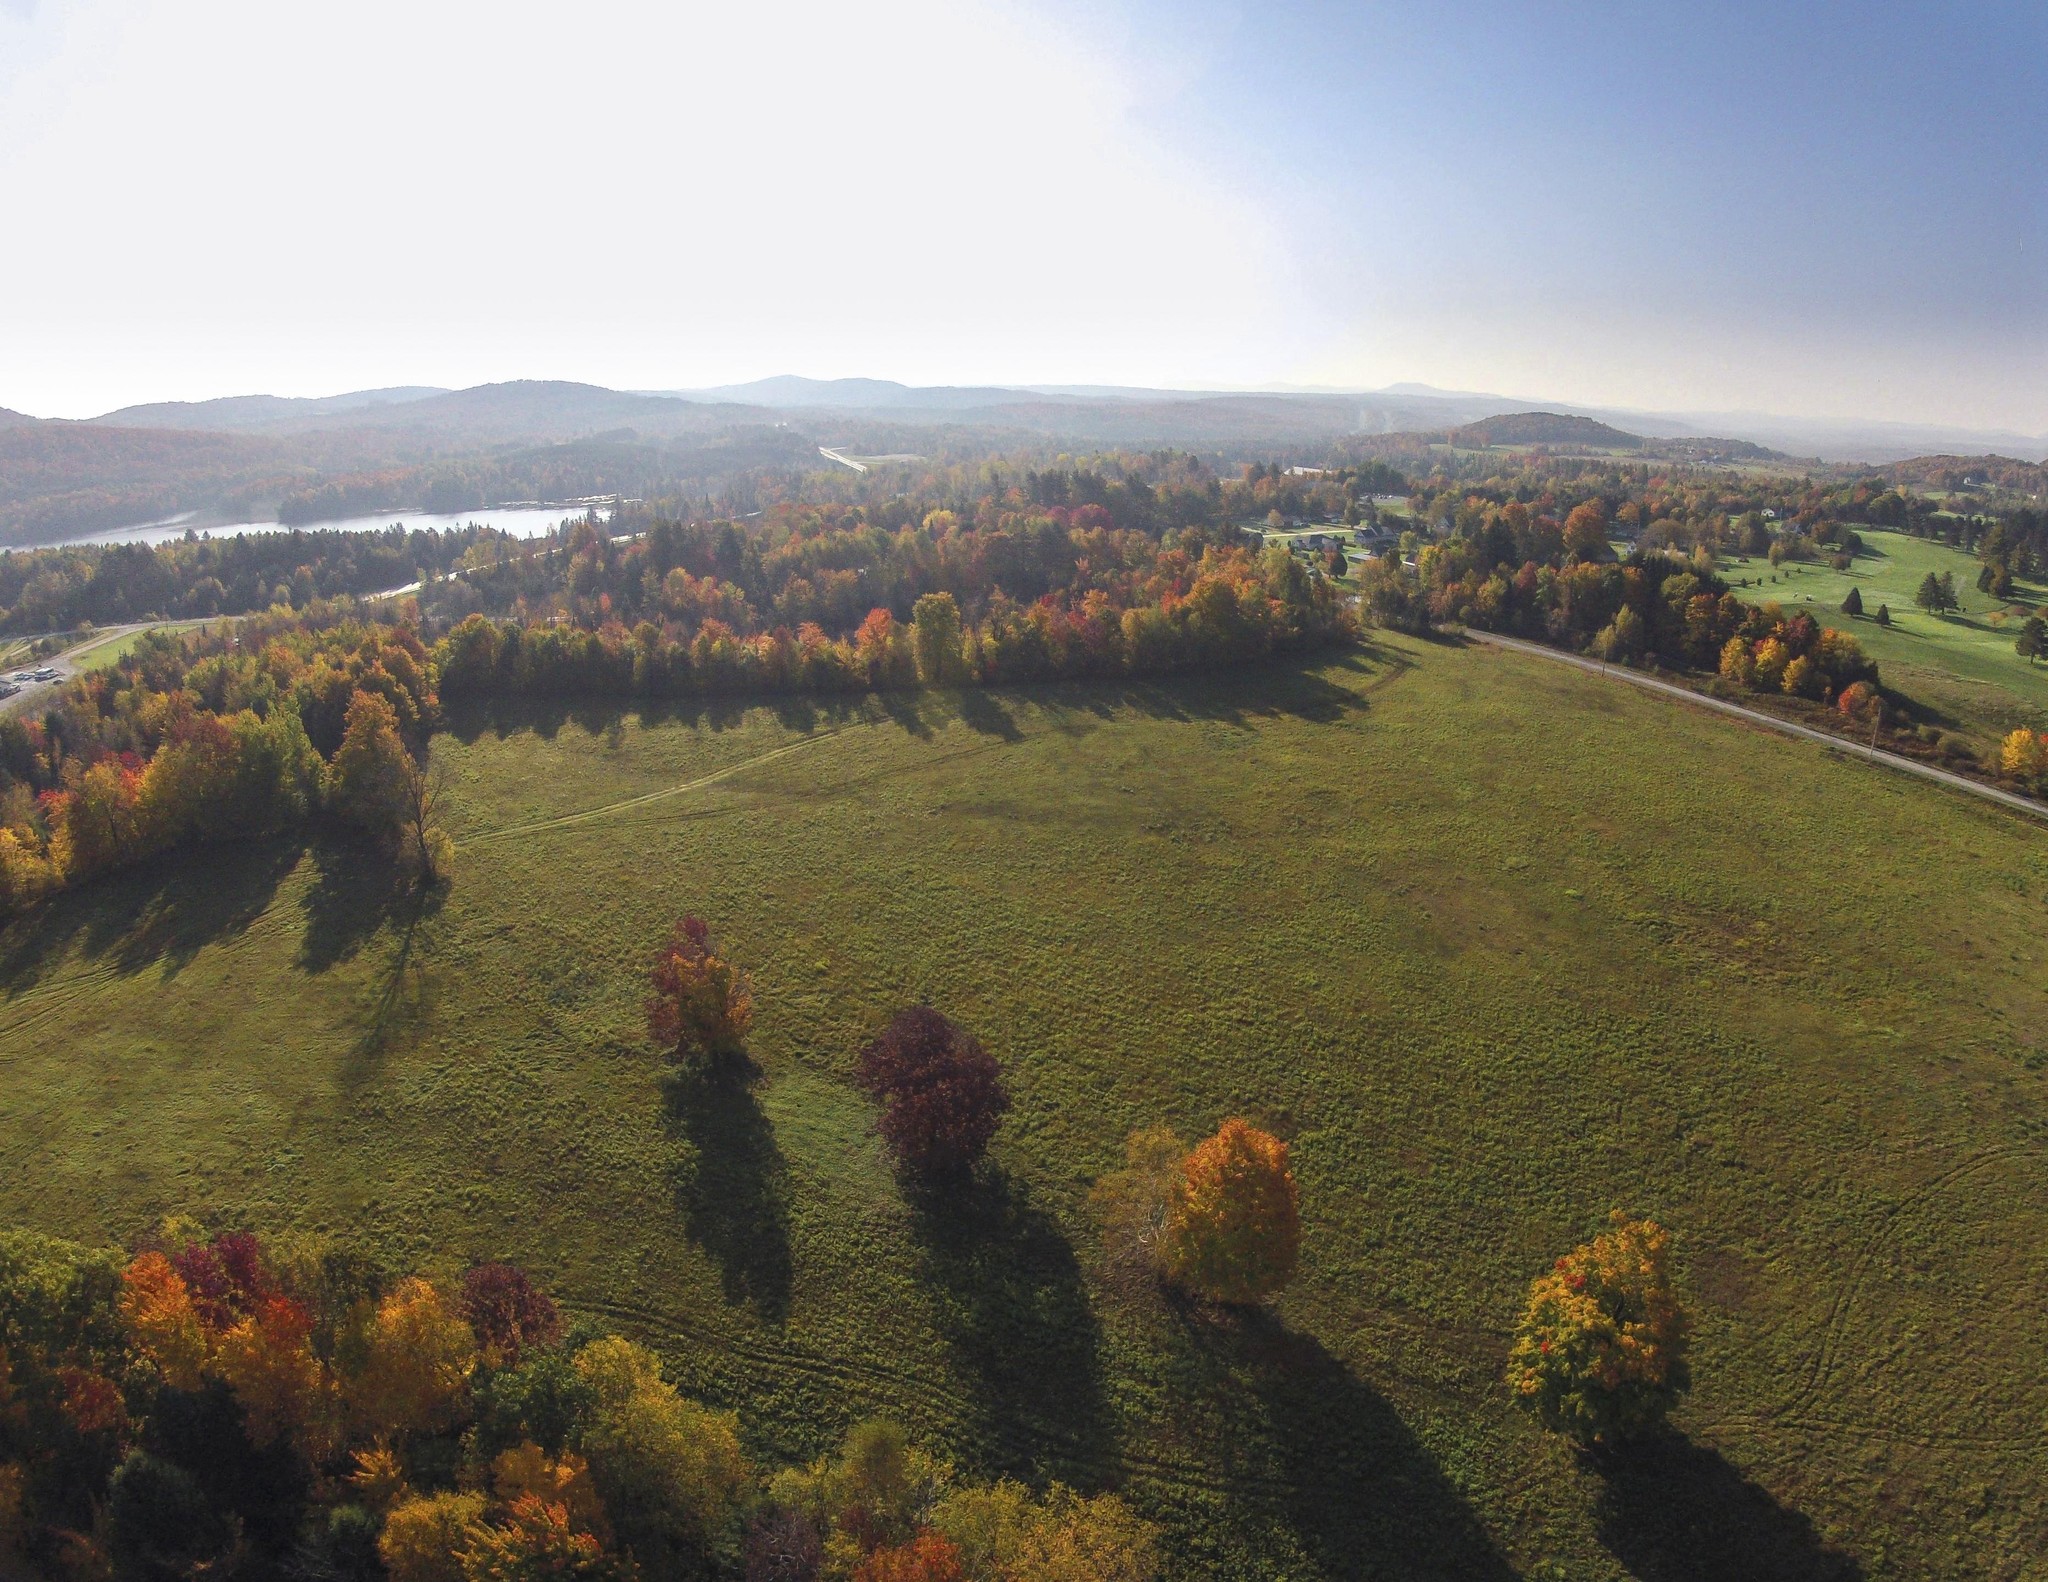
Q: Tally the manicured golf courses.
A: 1